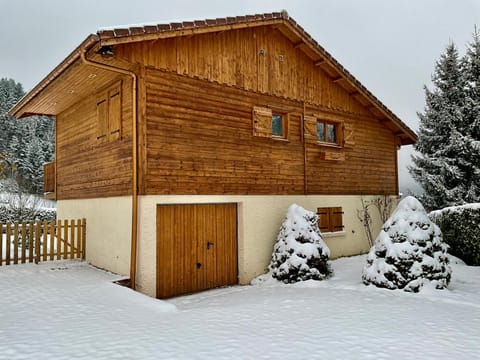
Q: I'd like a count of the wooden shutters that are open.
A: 3